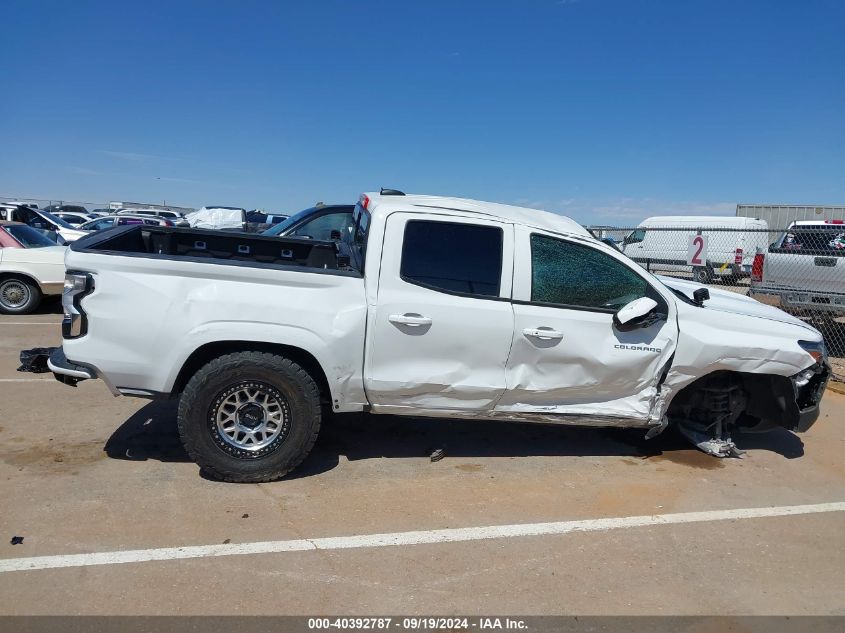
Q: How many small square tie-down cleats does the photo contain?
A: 3